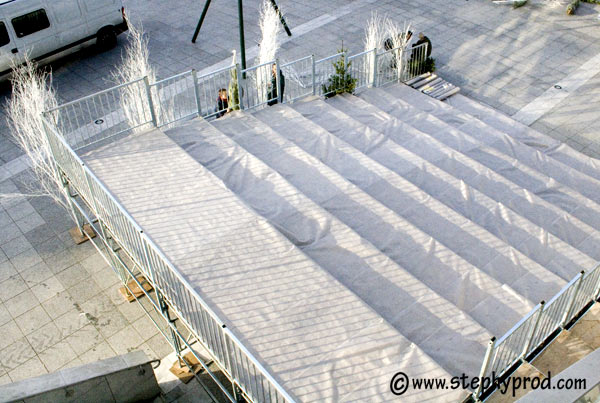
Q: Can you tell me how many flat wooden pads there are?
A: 3